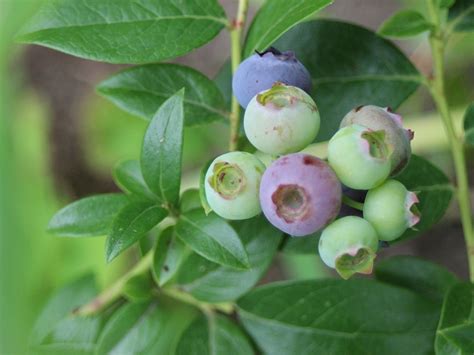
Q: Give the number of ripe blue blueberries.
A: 1